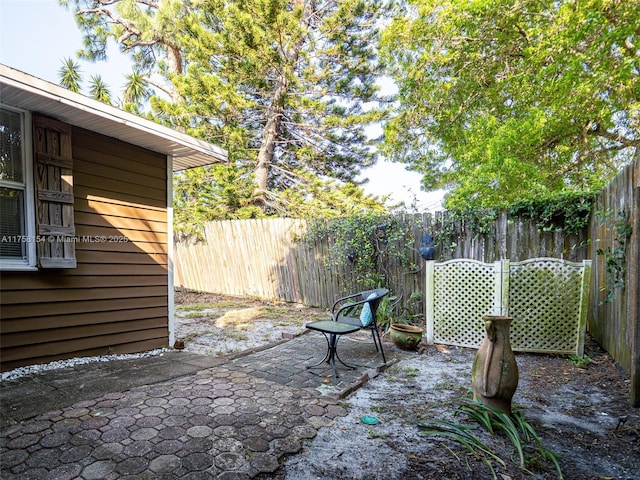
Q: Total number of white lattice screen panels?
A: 2